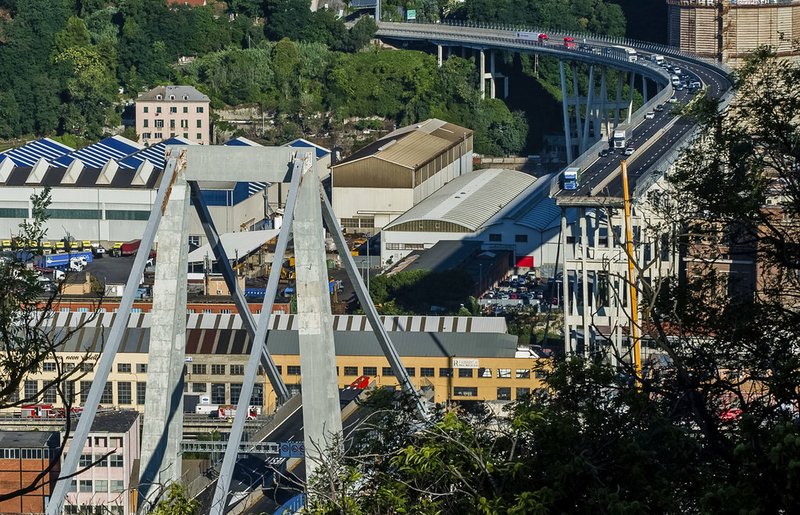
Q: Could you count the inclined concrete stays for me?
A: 4